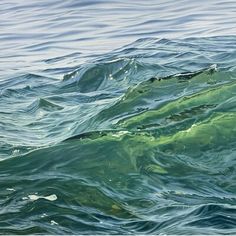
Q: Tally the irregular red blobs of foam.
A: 0